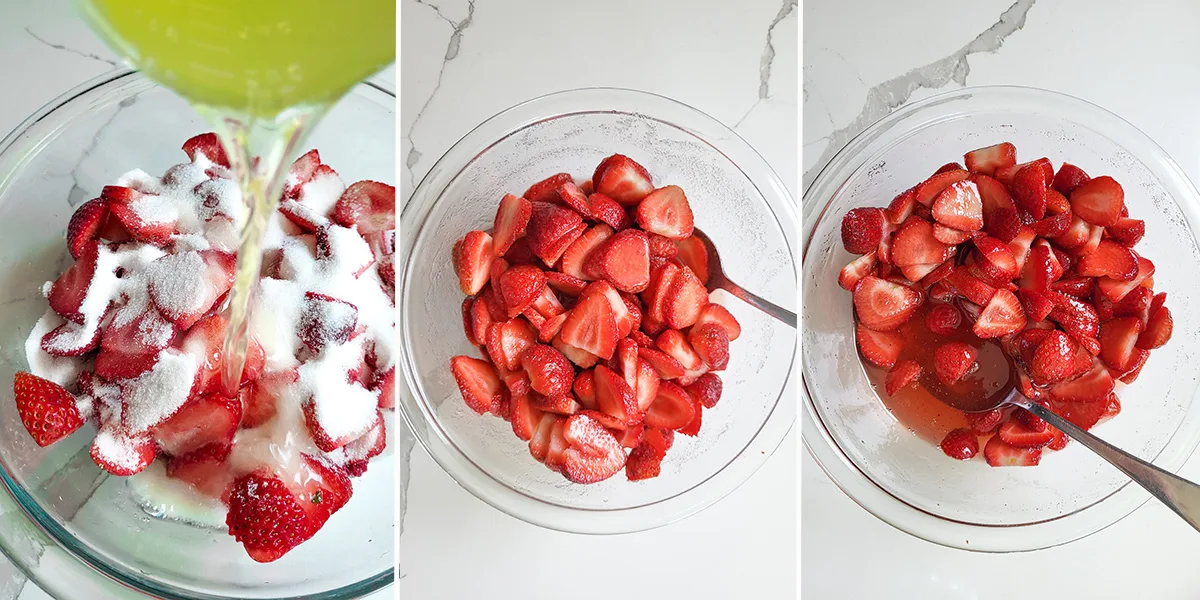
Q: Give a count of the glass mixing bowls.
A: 3